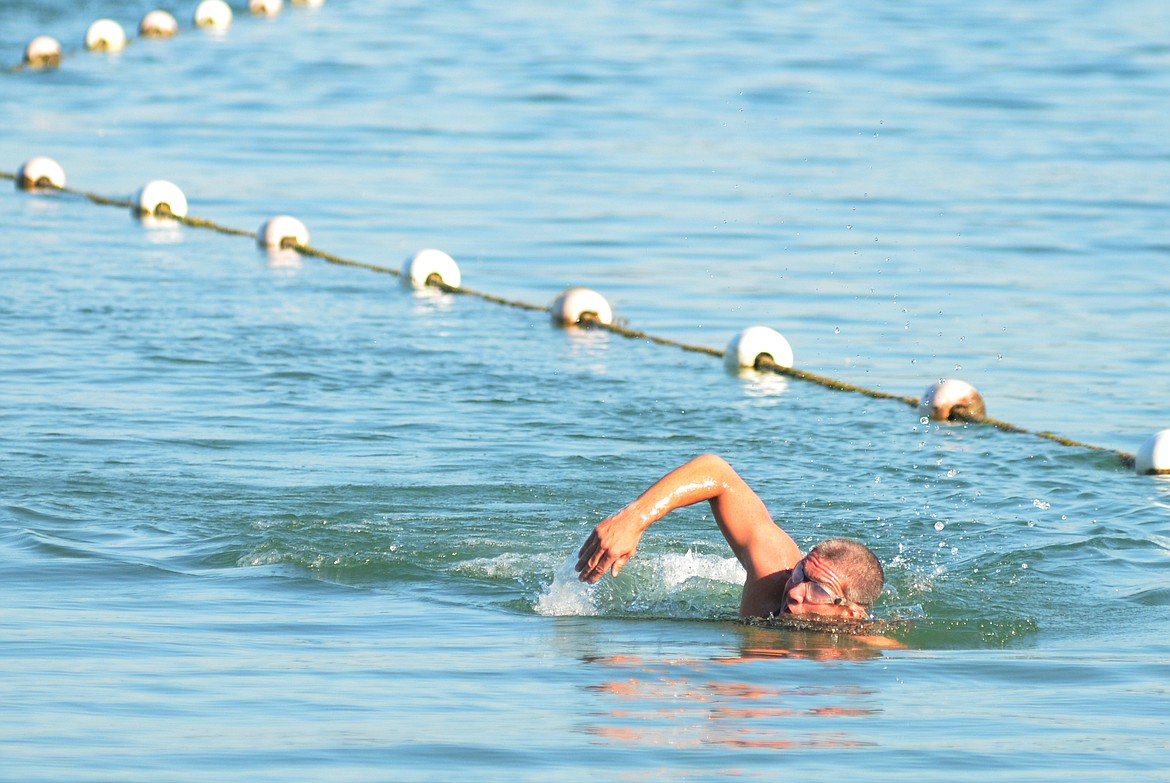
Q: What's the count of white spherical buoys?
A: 14